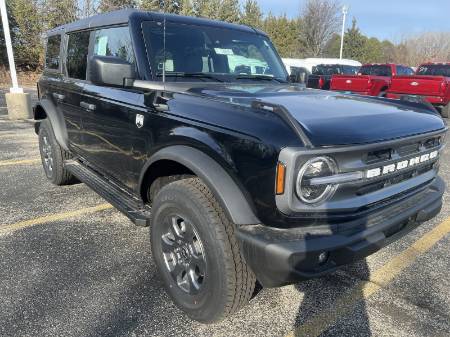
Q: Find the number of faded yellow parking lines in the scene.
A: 3